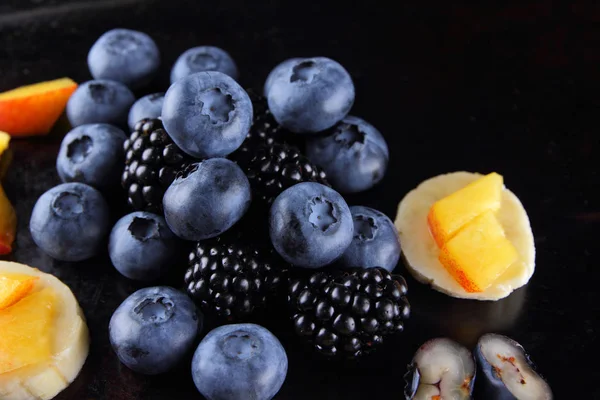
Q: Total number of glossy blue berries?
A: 15